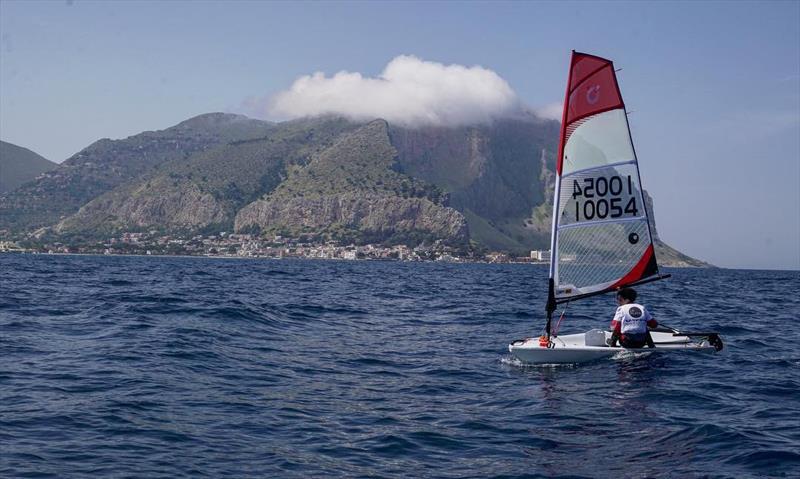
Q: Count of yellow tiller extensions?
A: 0